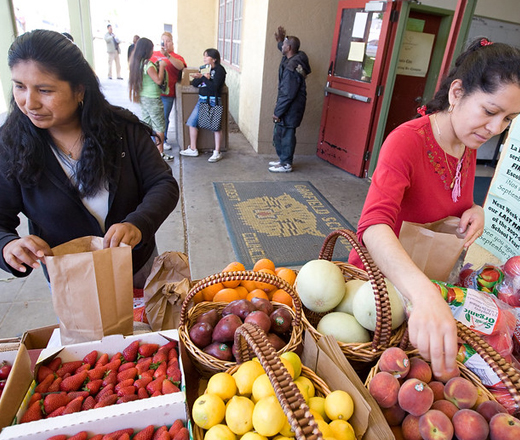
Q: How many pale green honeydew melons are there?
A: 4